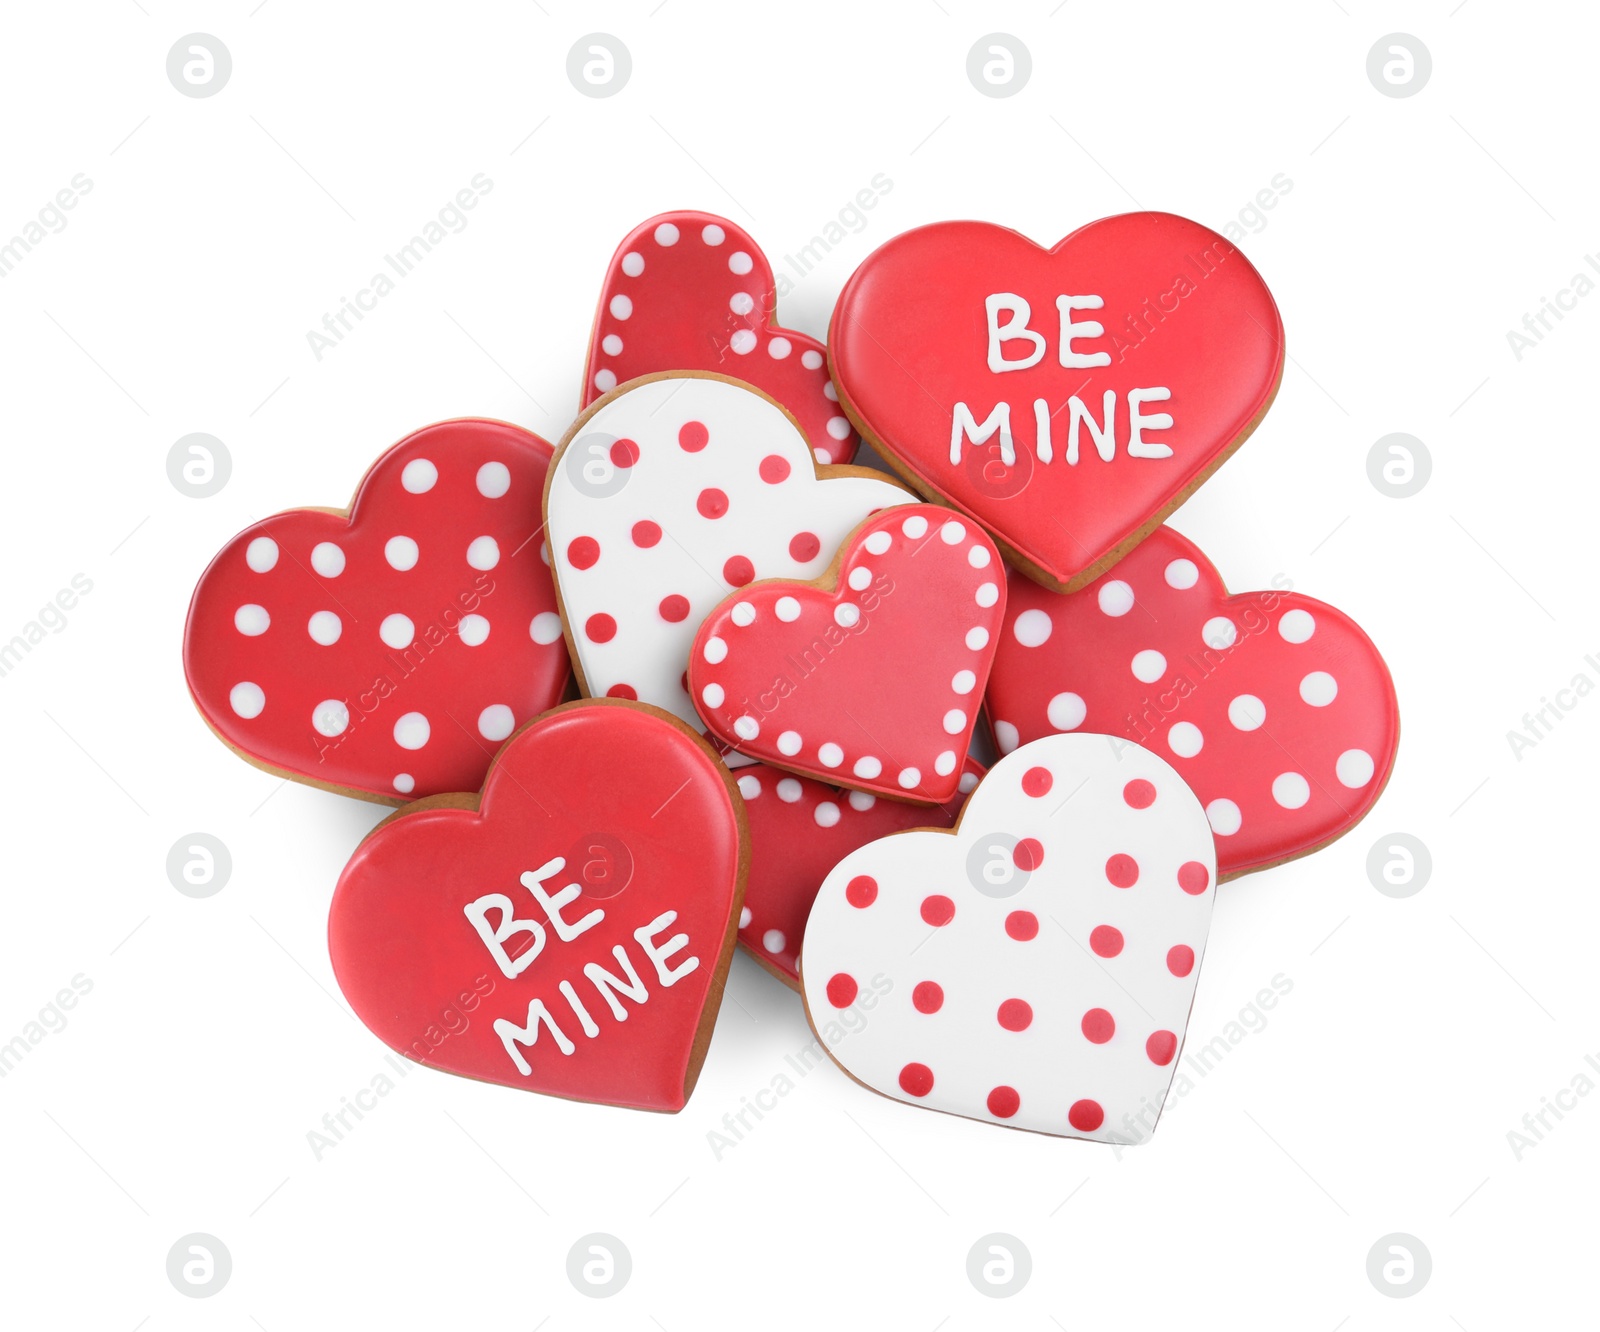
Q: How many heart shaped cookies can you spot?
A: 9